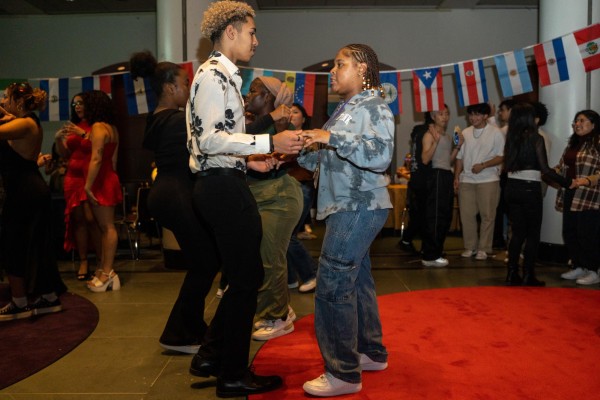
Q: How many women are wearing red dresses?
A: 2